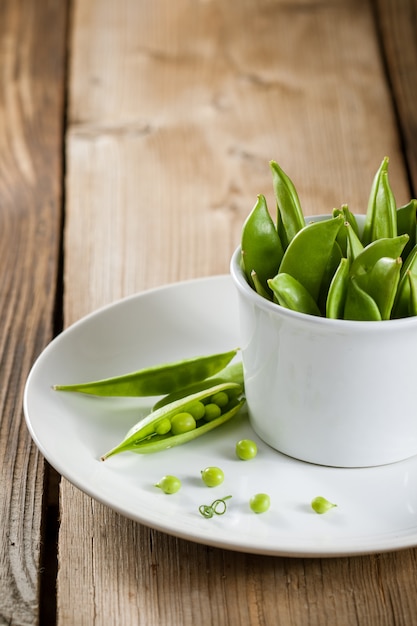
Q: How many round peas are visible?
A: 10